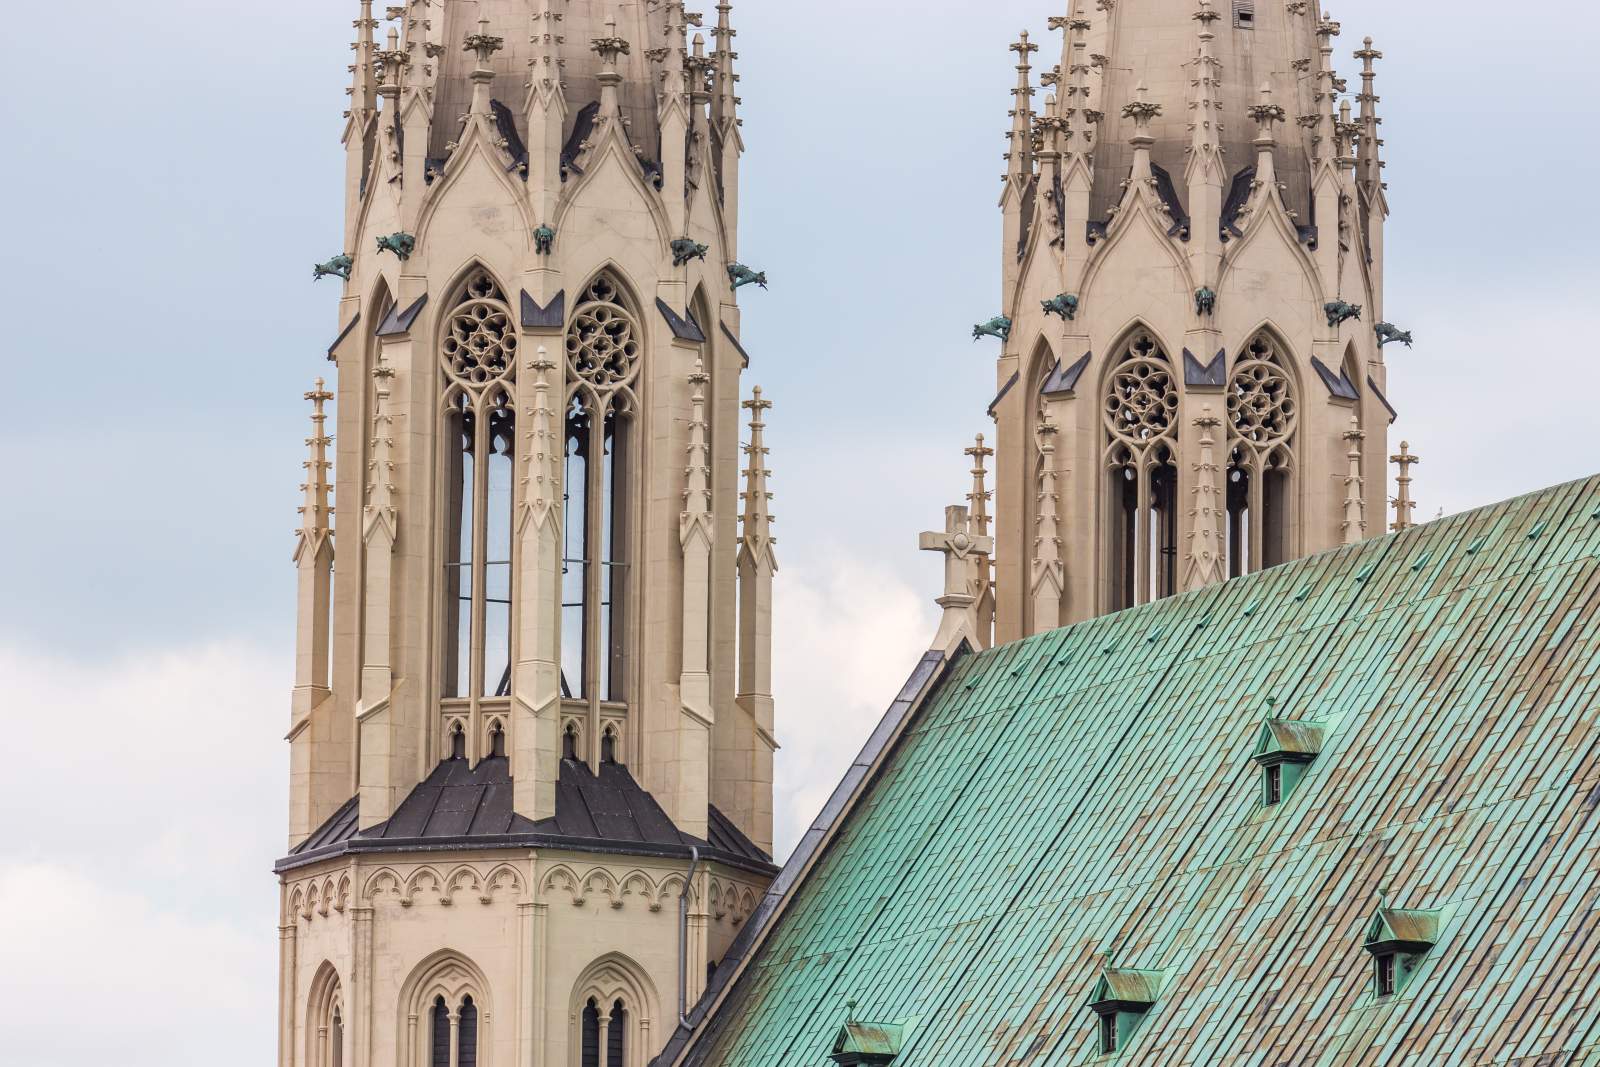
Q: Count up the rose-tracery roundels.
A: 4